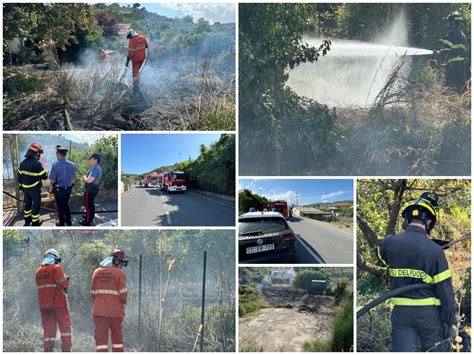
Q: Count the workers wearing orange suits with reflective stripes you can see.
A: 3